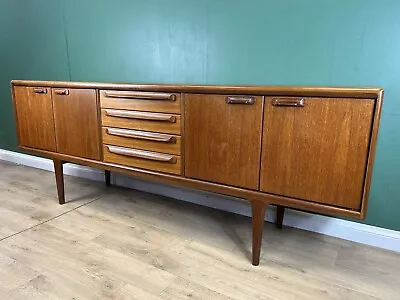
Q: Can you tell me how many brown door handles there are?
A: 4